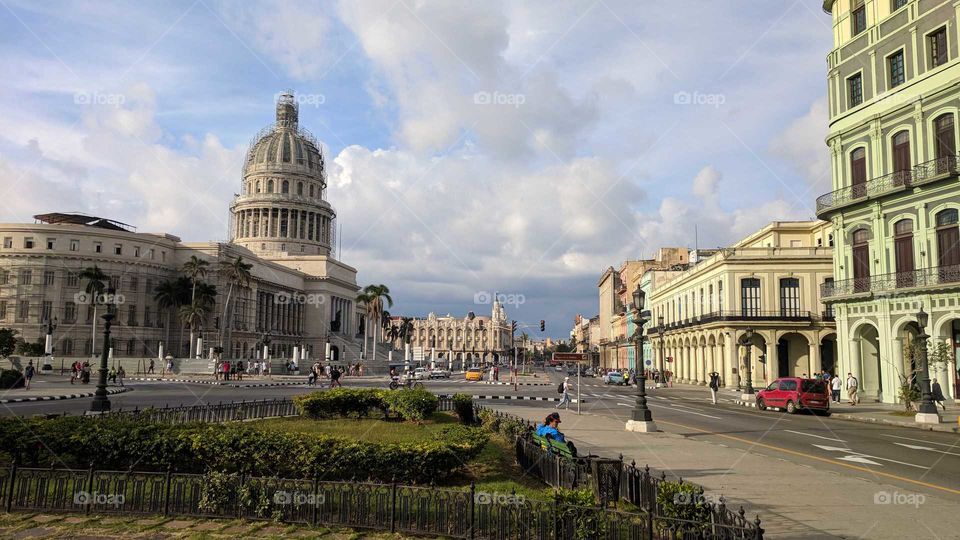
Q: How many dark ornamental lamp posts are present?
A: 5